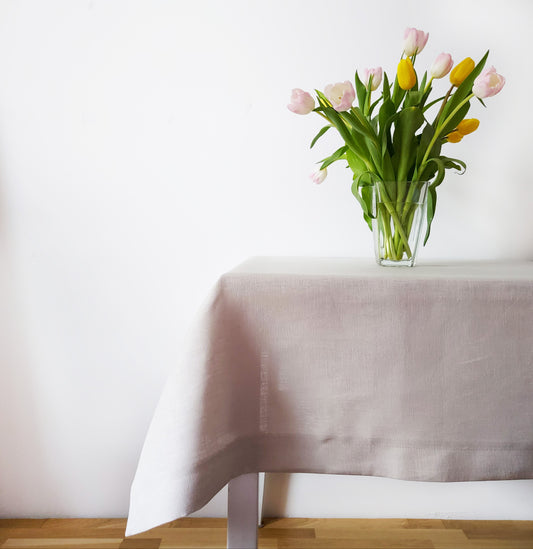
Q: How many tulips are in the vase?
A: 11